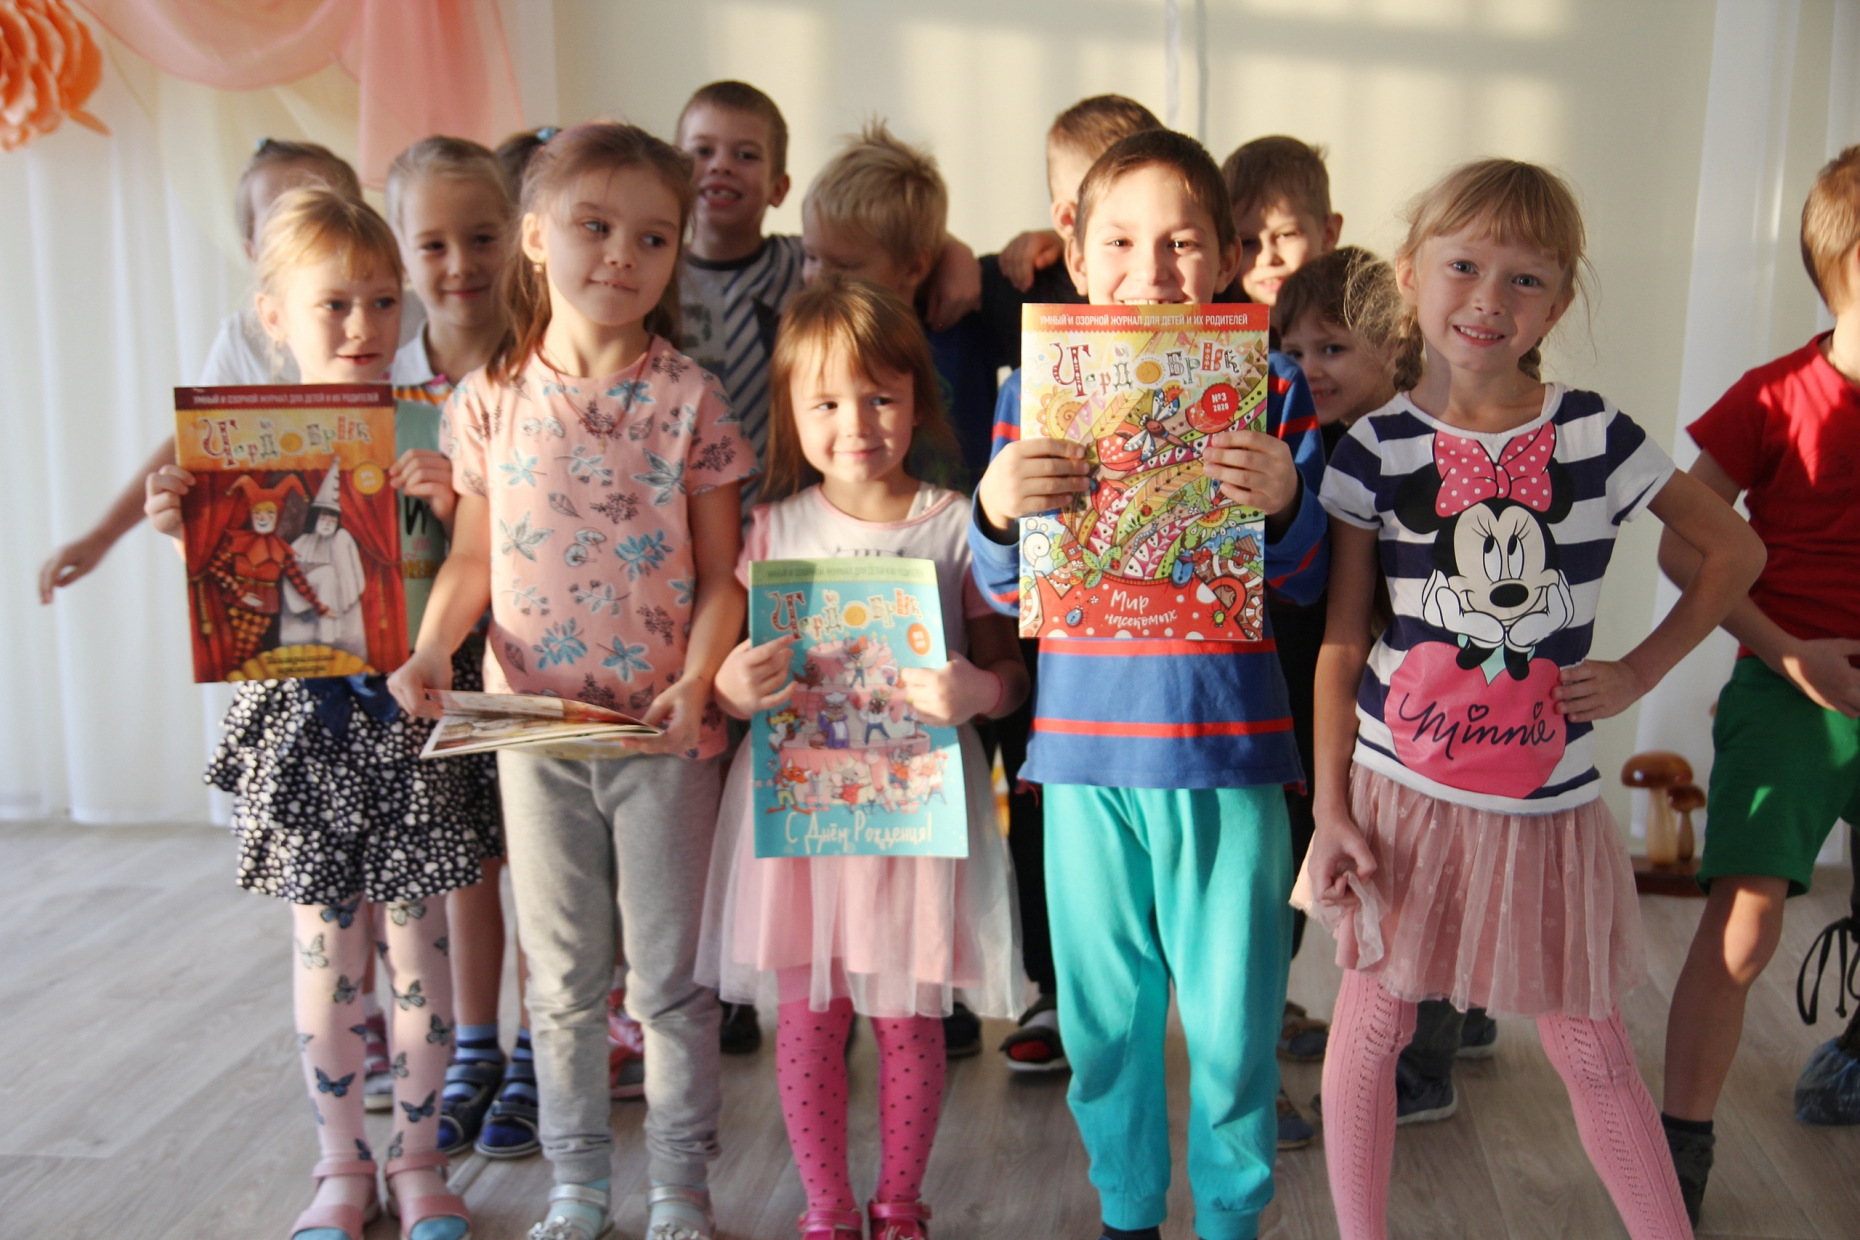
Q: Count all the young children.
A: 14